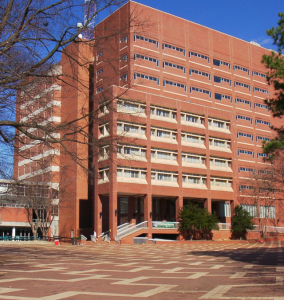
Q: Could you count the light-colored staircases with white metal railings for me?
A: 1